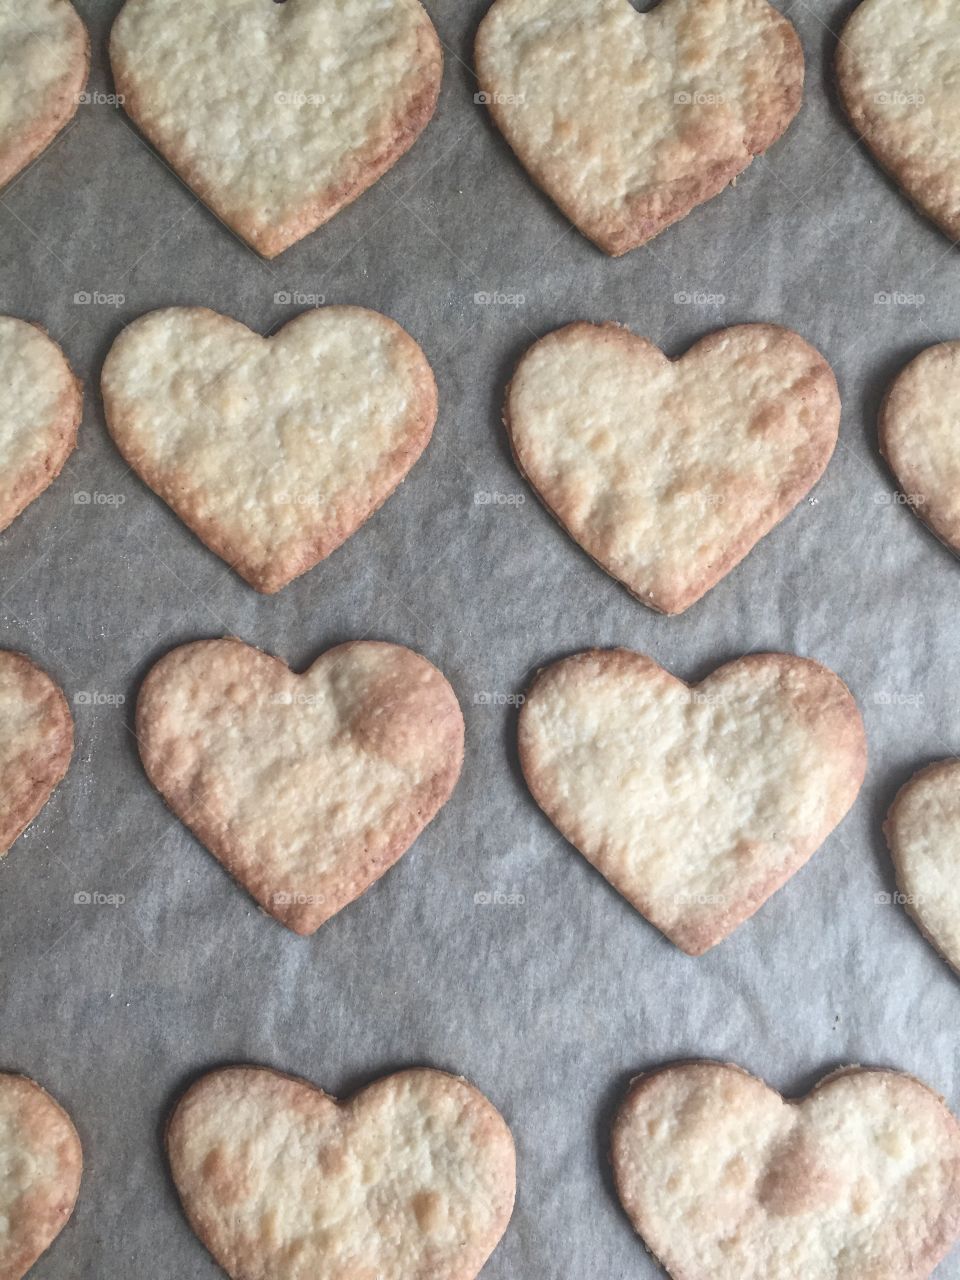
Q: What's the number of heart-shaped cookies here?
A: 15